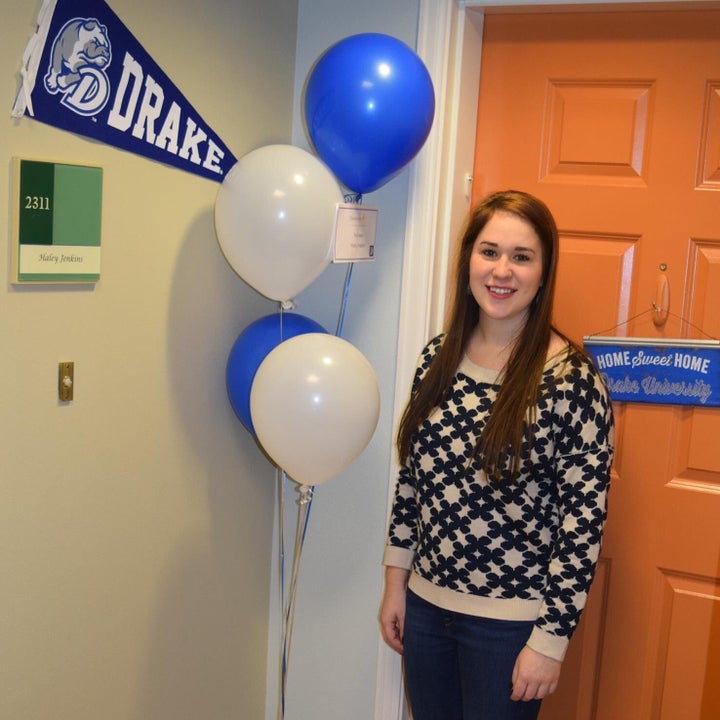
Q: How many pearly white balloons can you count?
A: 2